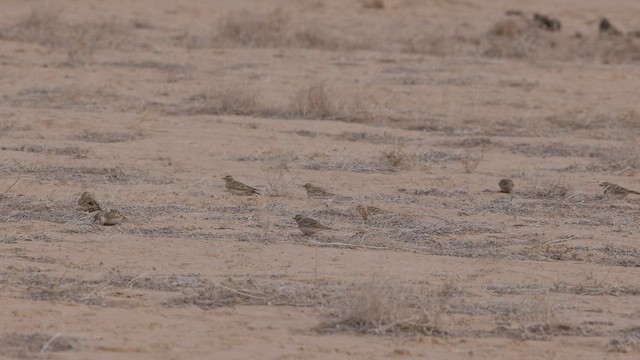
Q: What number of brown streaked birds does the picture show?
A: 8